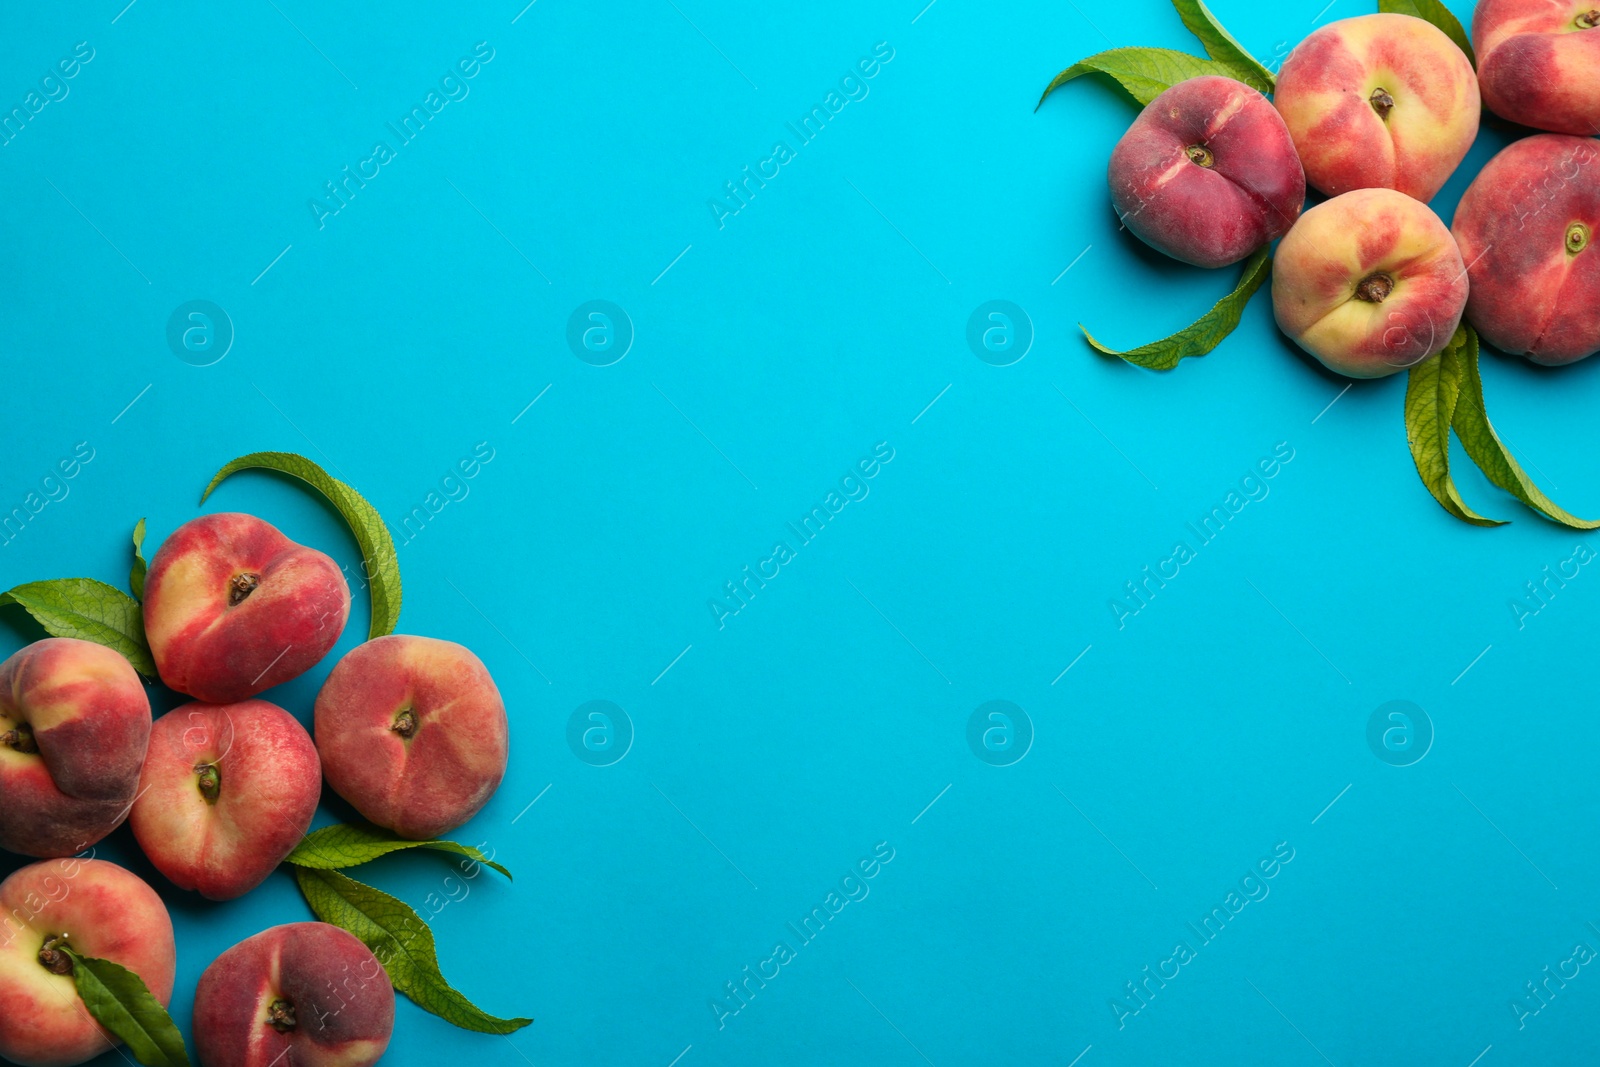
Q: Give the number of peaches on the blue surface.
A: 11